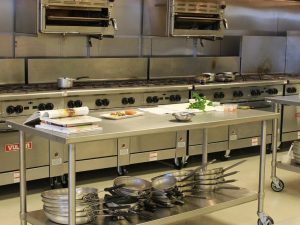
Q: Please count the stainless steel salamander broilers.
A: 2